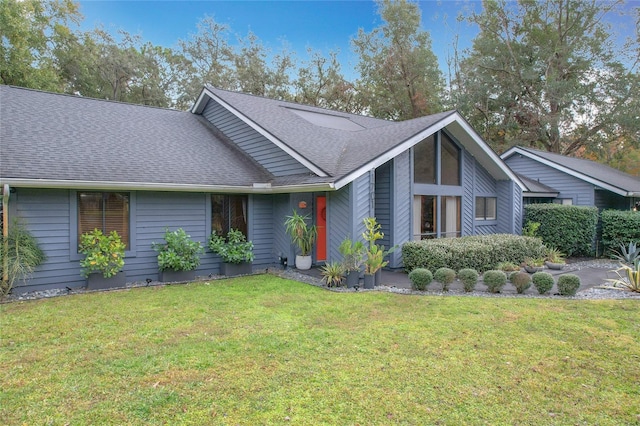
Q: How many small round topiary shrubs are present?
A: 7